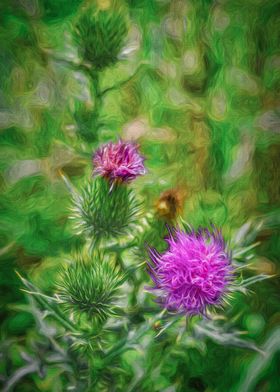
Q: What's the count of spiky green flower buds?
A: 3